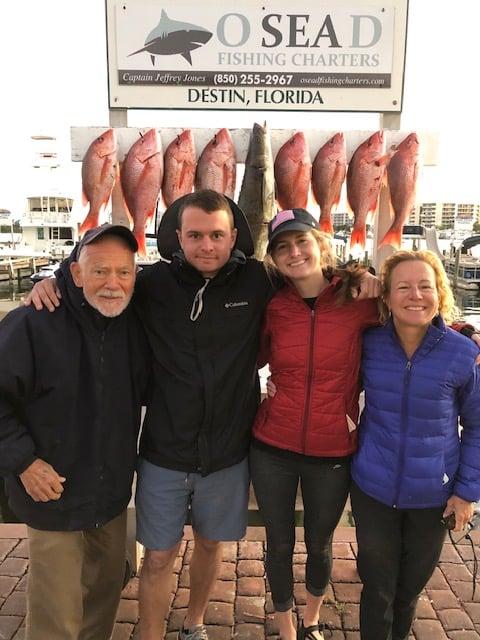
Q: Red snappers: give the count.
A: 8